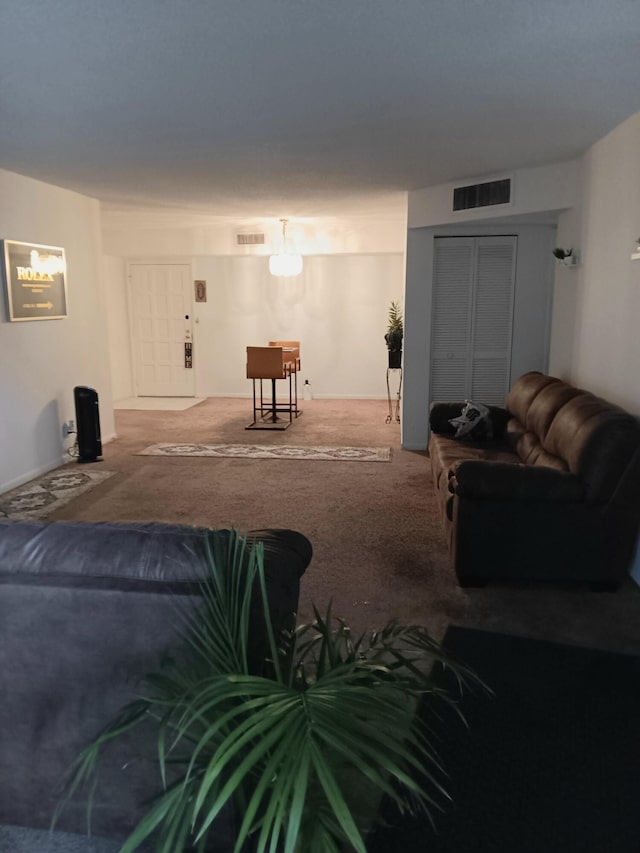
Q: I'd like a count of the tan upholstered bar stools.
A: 2